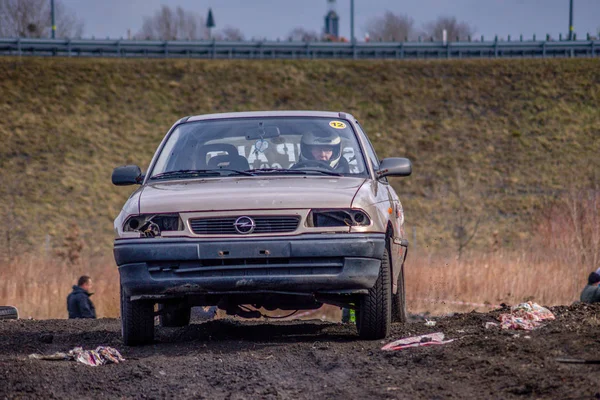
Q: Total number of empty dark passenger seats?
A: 1